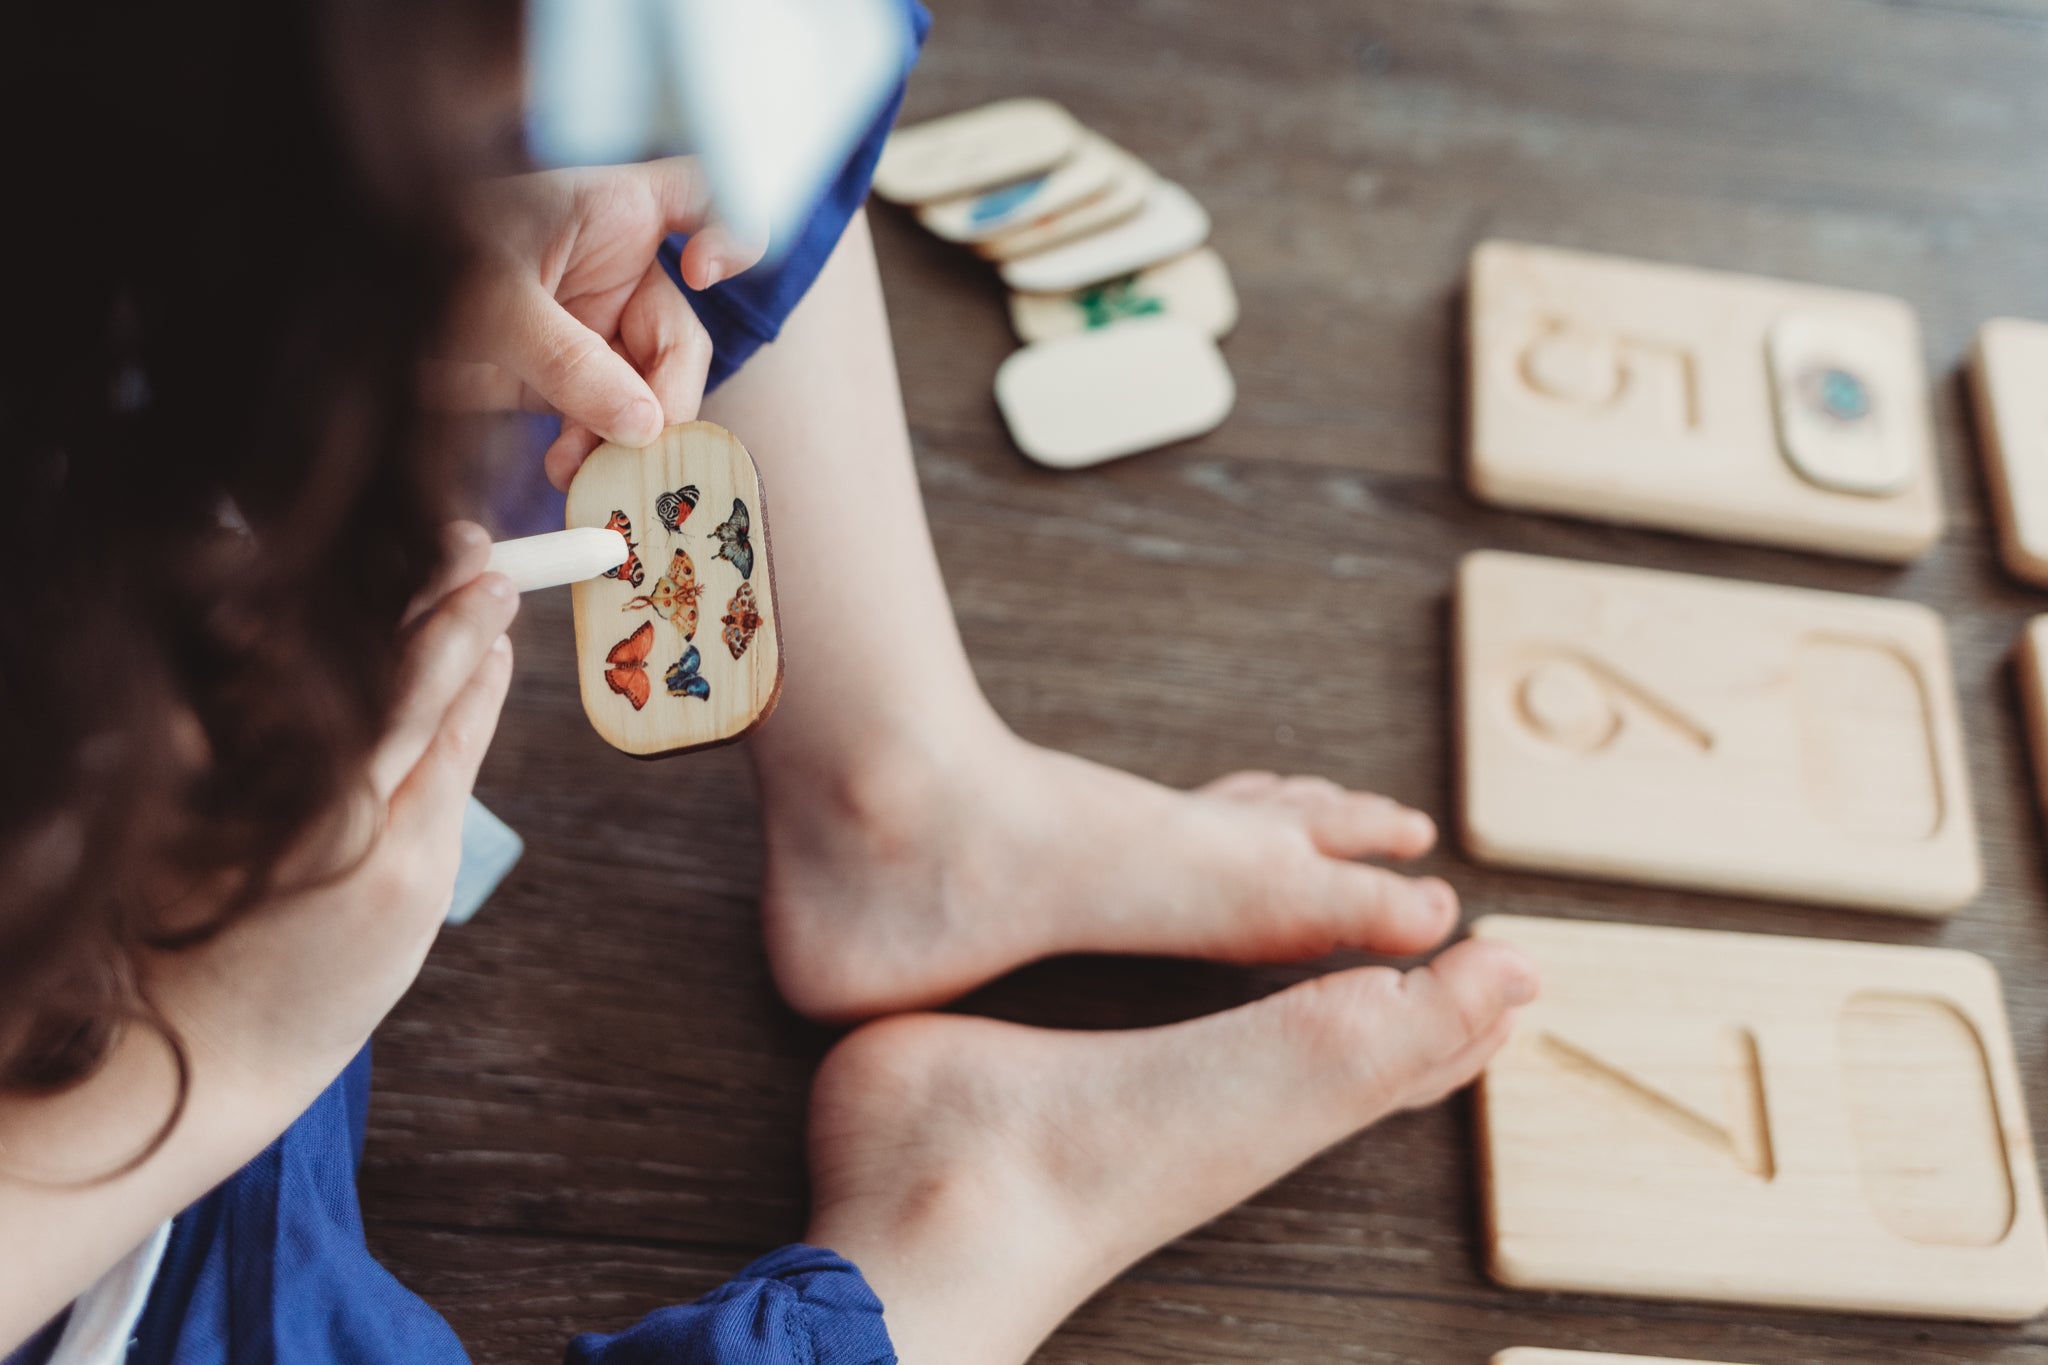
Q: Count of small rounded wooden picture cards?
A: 8